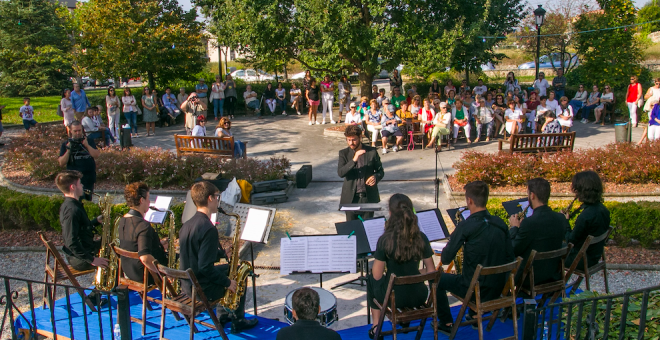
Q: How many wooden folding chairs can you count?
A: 7